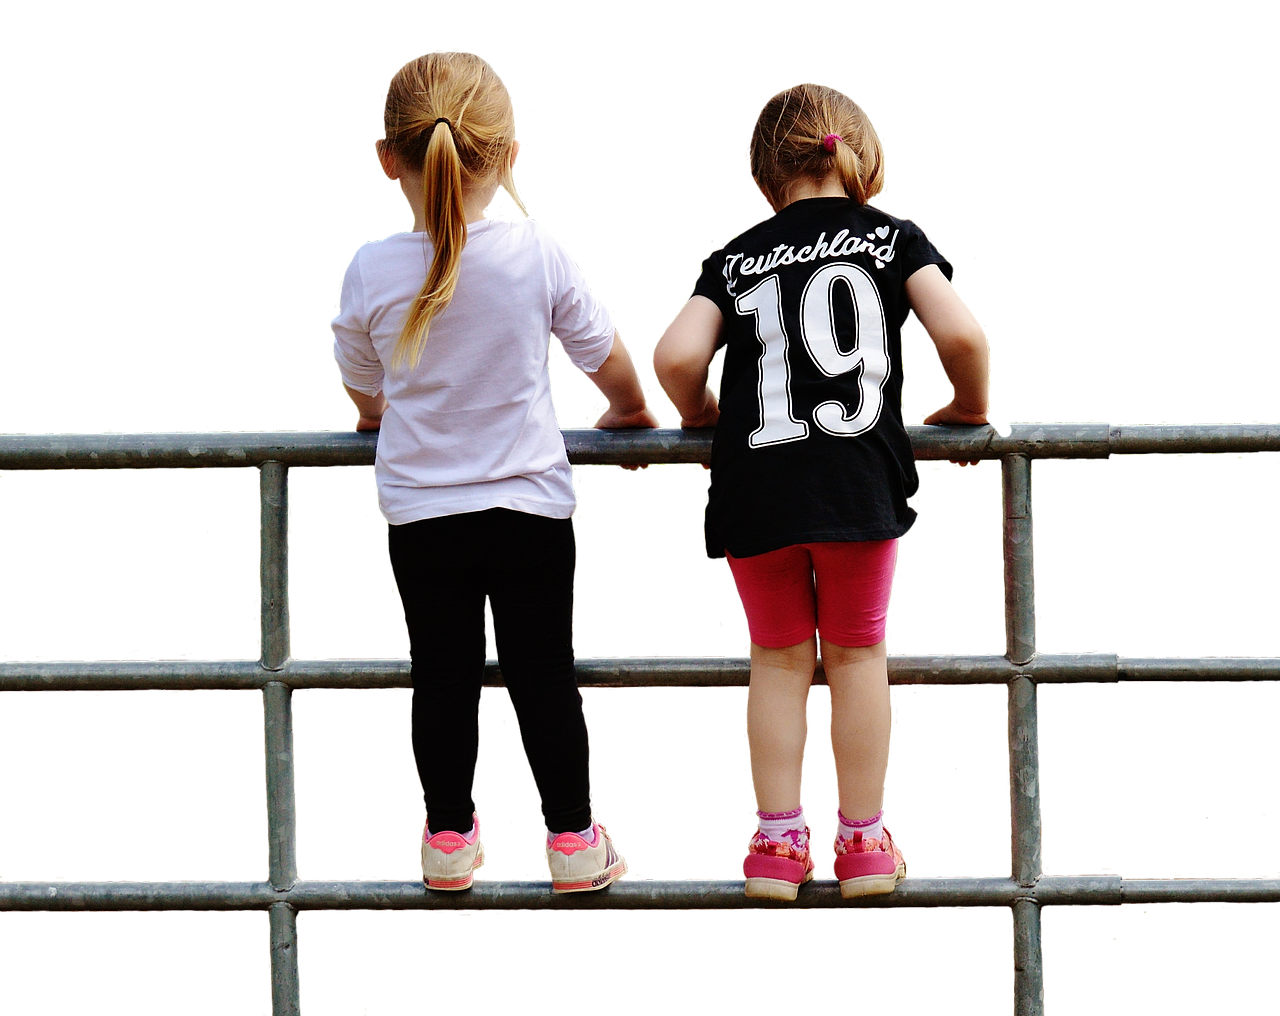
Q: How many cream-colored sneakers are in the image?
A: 2